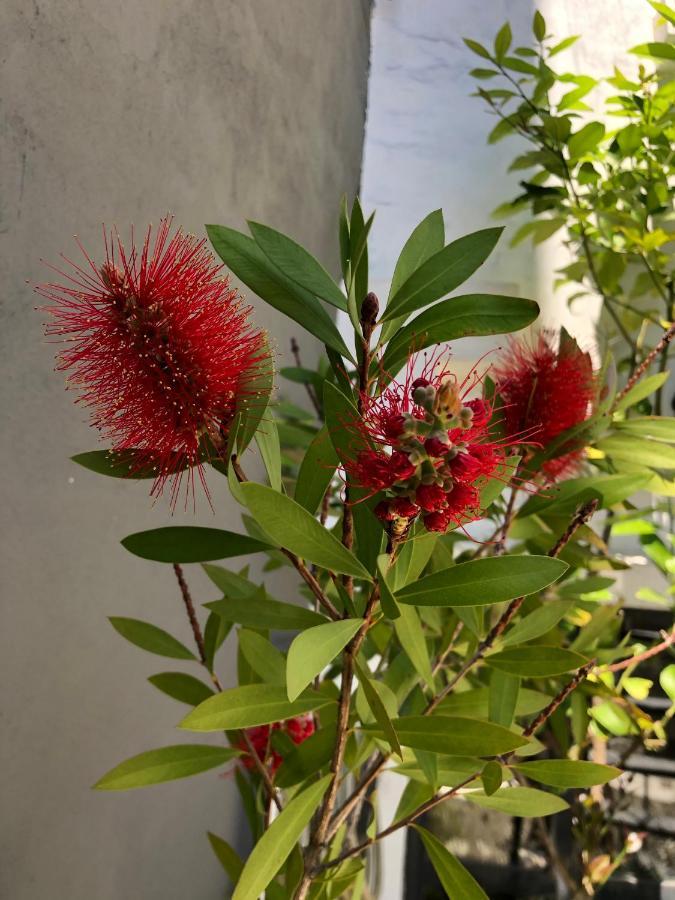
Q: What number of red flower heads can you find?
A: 4